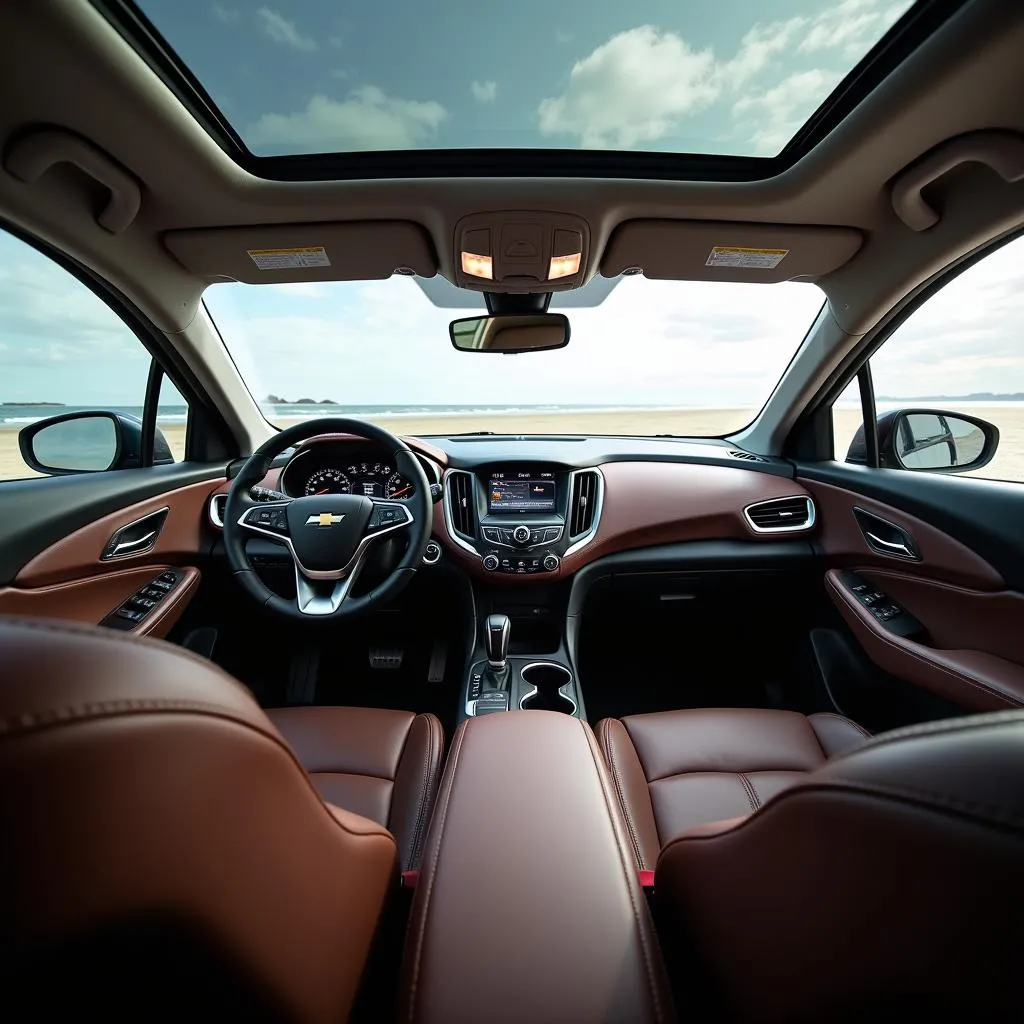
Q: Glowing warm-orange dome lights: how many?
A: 2